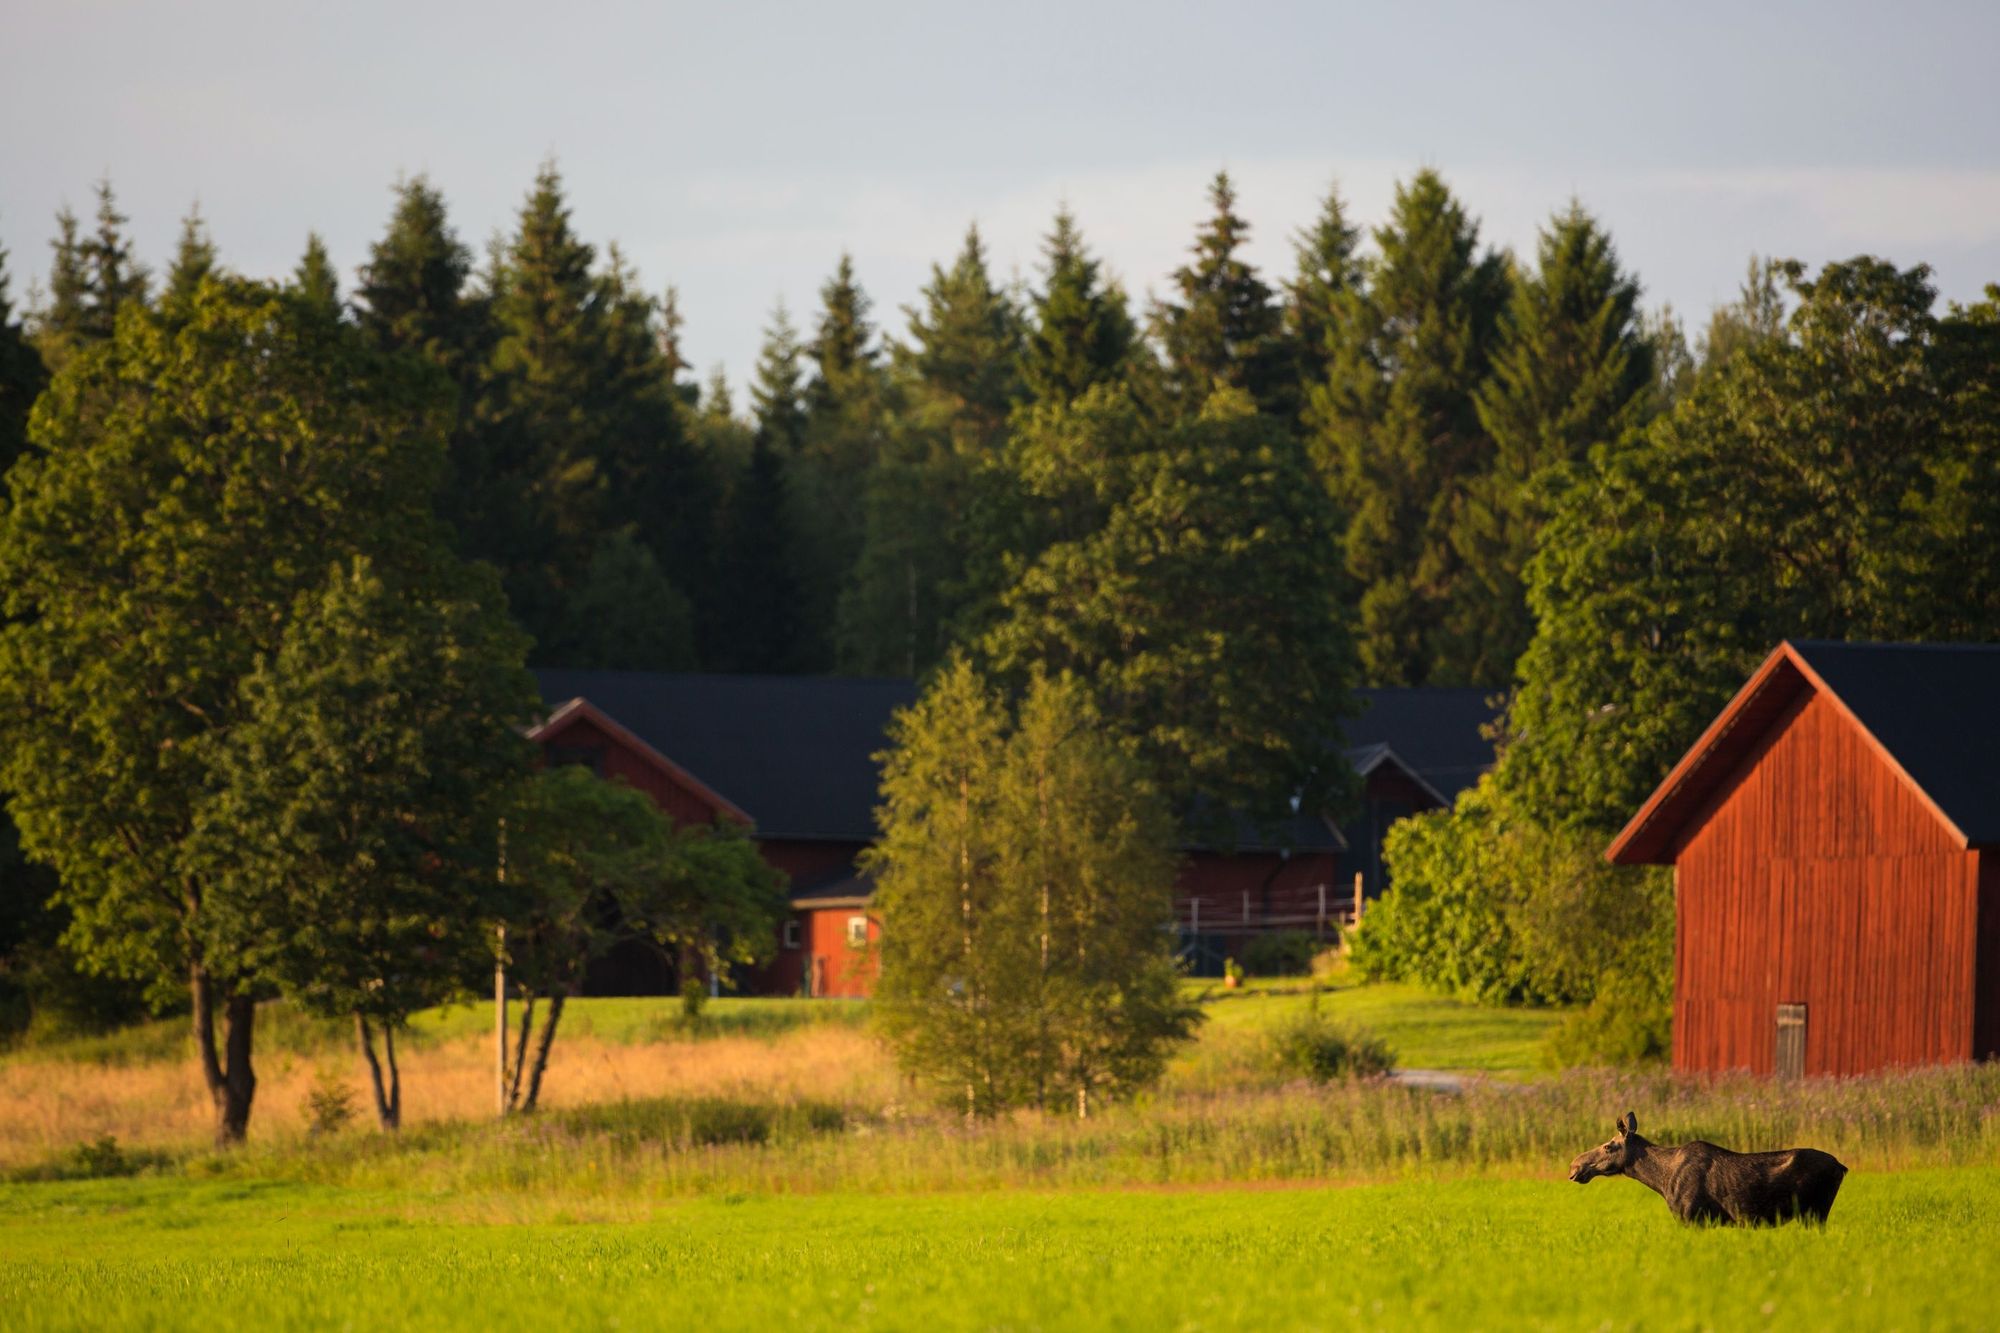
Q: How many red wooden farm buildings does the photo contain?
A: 3